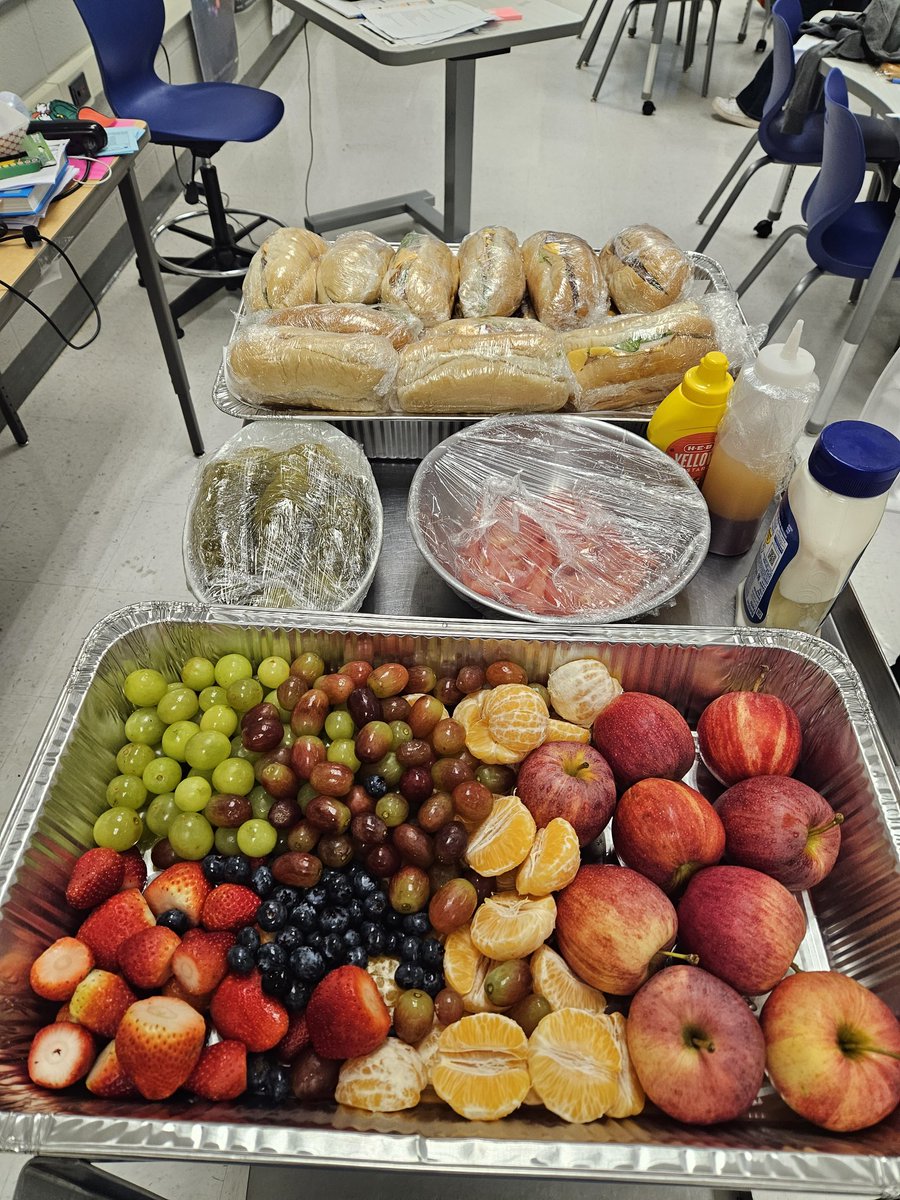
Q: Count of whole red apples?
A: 9